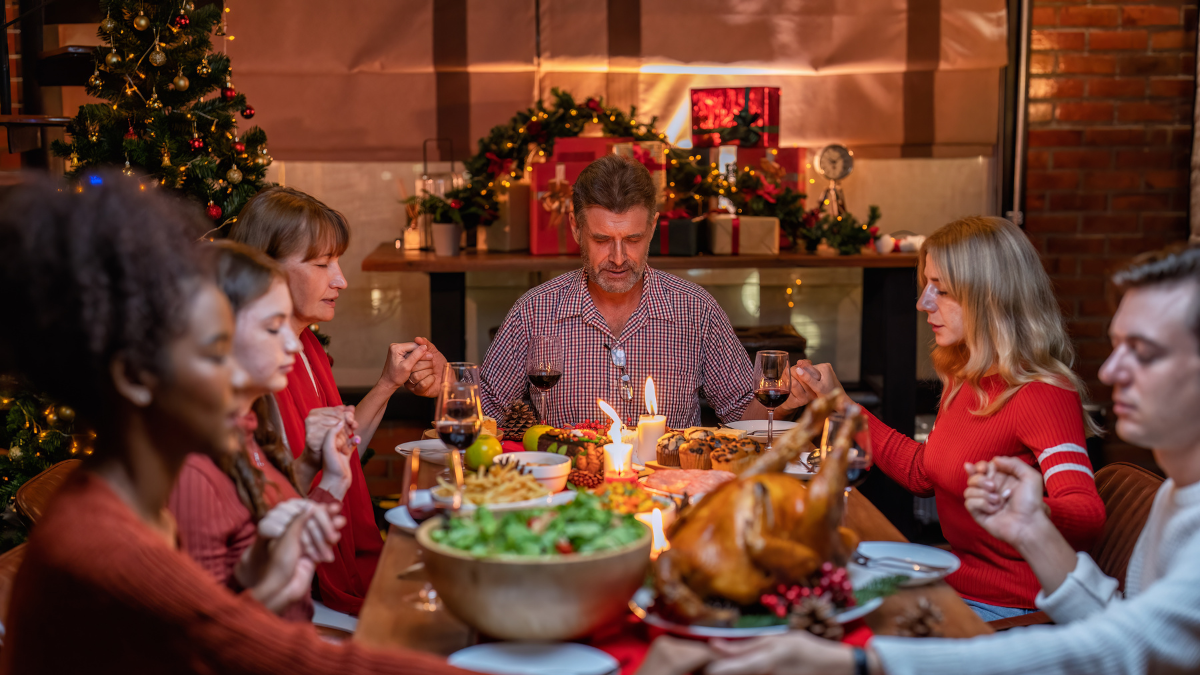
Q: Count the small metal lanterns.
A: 1